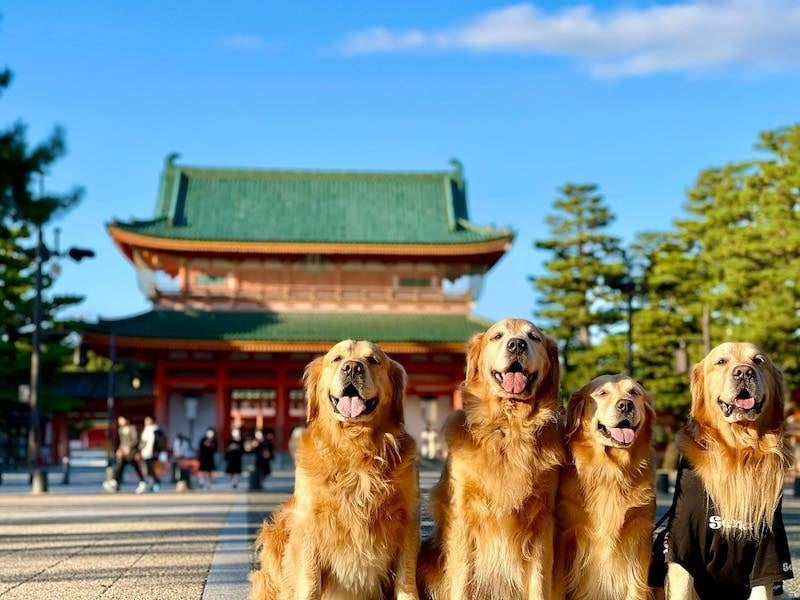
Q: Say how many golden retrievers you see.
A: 4